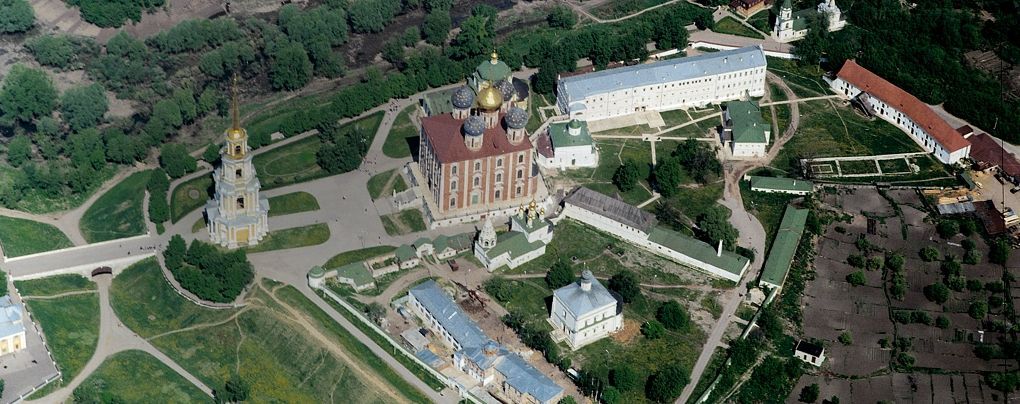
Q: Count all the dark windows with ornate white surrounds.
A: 11